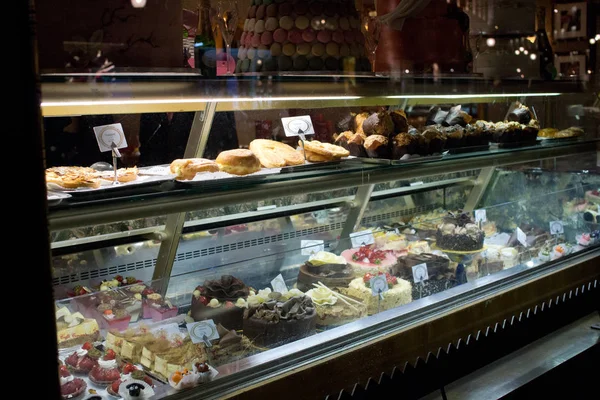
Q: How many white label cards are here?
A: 11